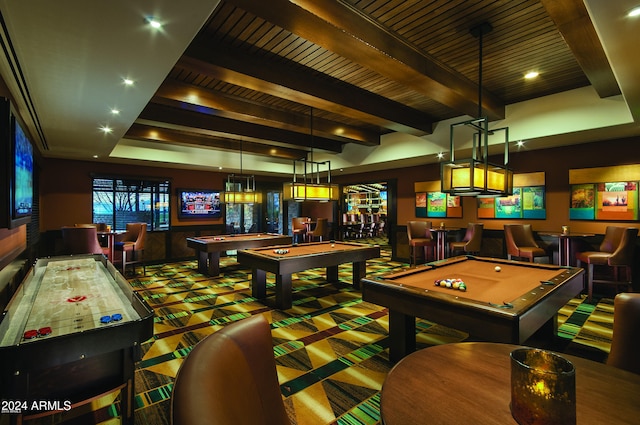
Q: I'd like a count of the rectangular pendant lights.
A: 3